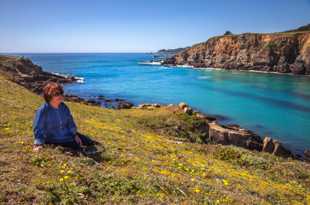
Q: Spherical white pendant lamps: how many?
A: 0